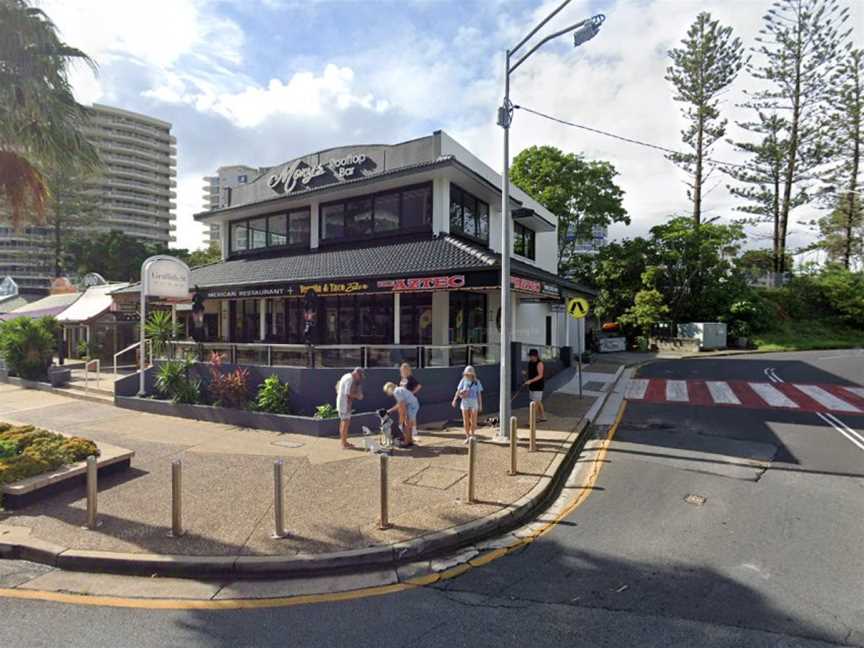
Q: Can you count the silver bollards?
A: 7